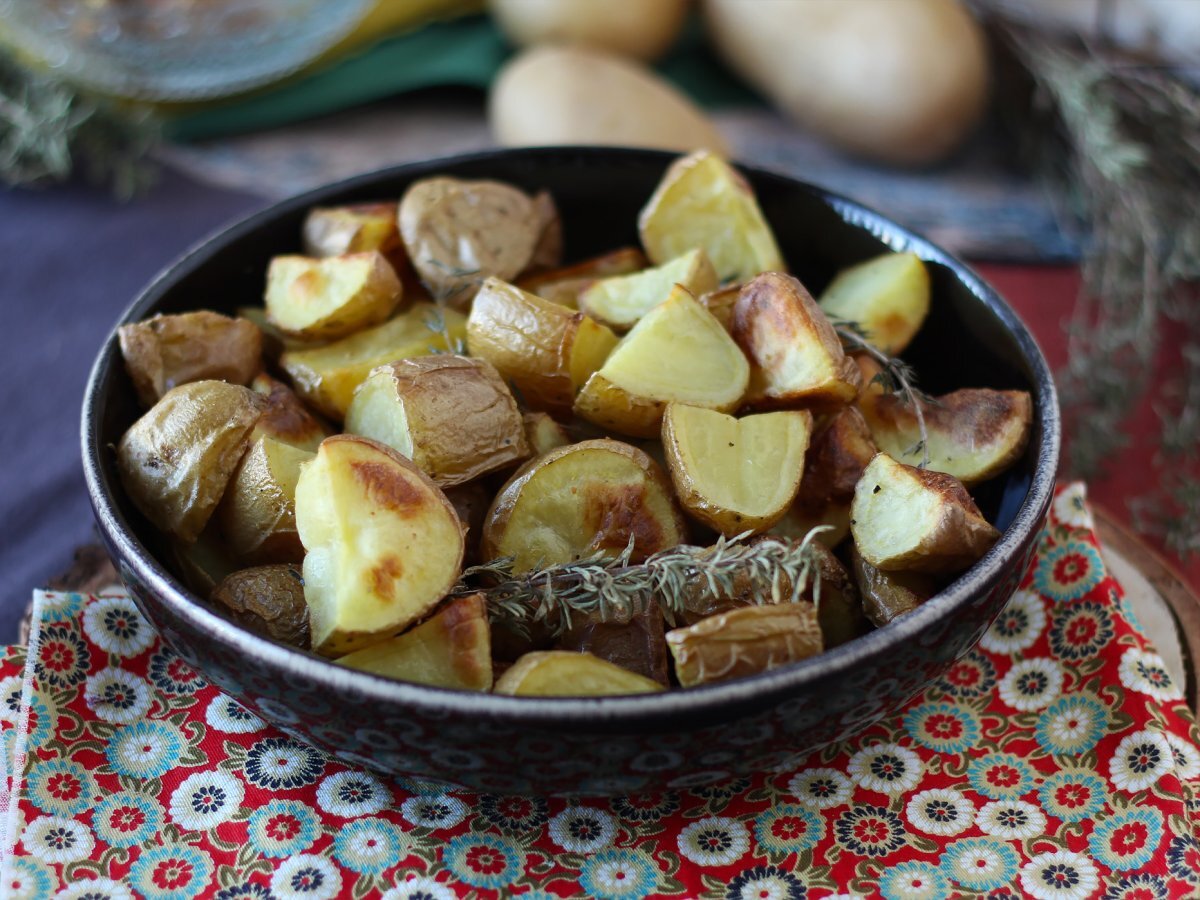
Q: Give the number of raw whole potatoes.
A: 3